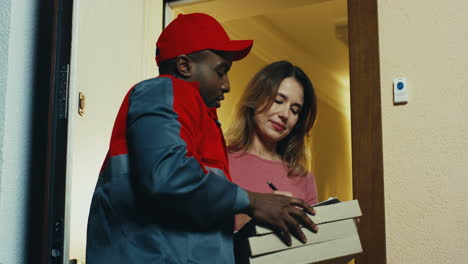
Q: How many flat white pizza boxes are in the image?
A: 3